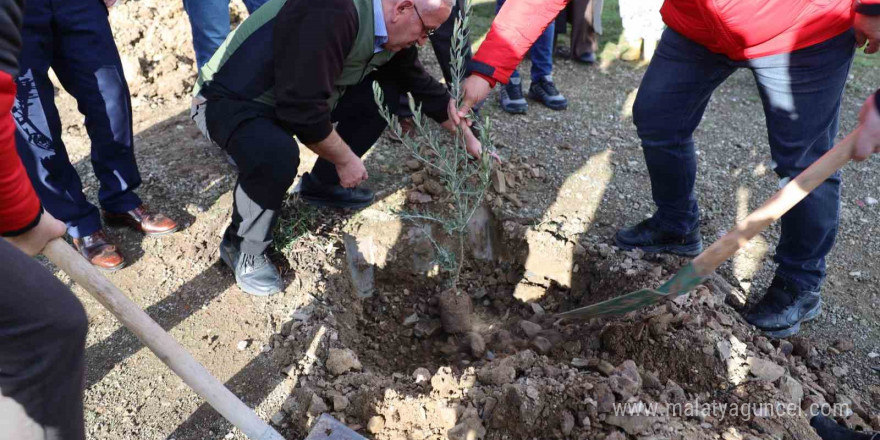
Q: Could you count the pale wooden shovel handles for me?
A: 2